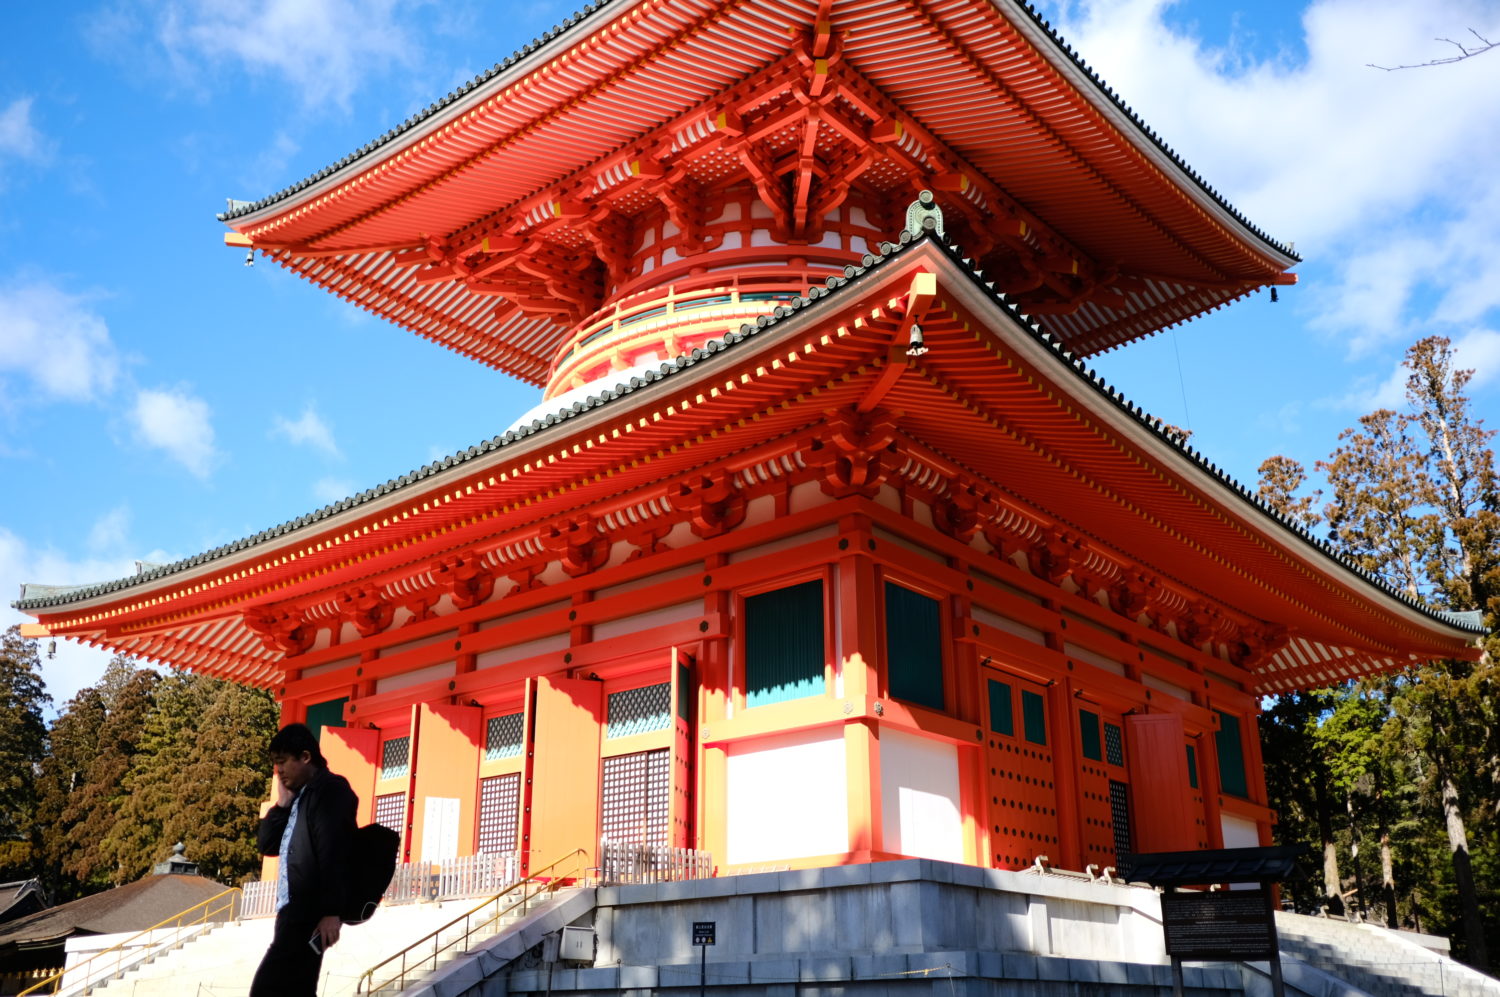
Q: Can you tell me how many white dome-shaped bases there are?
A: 1